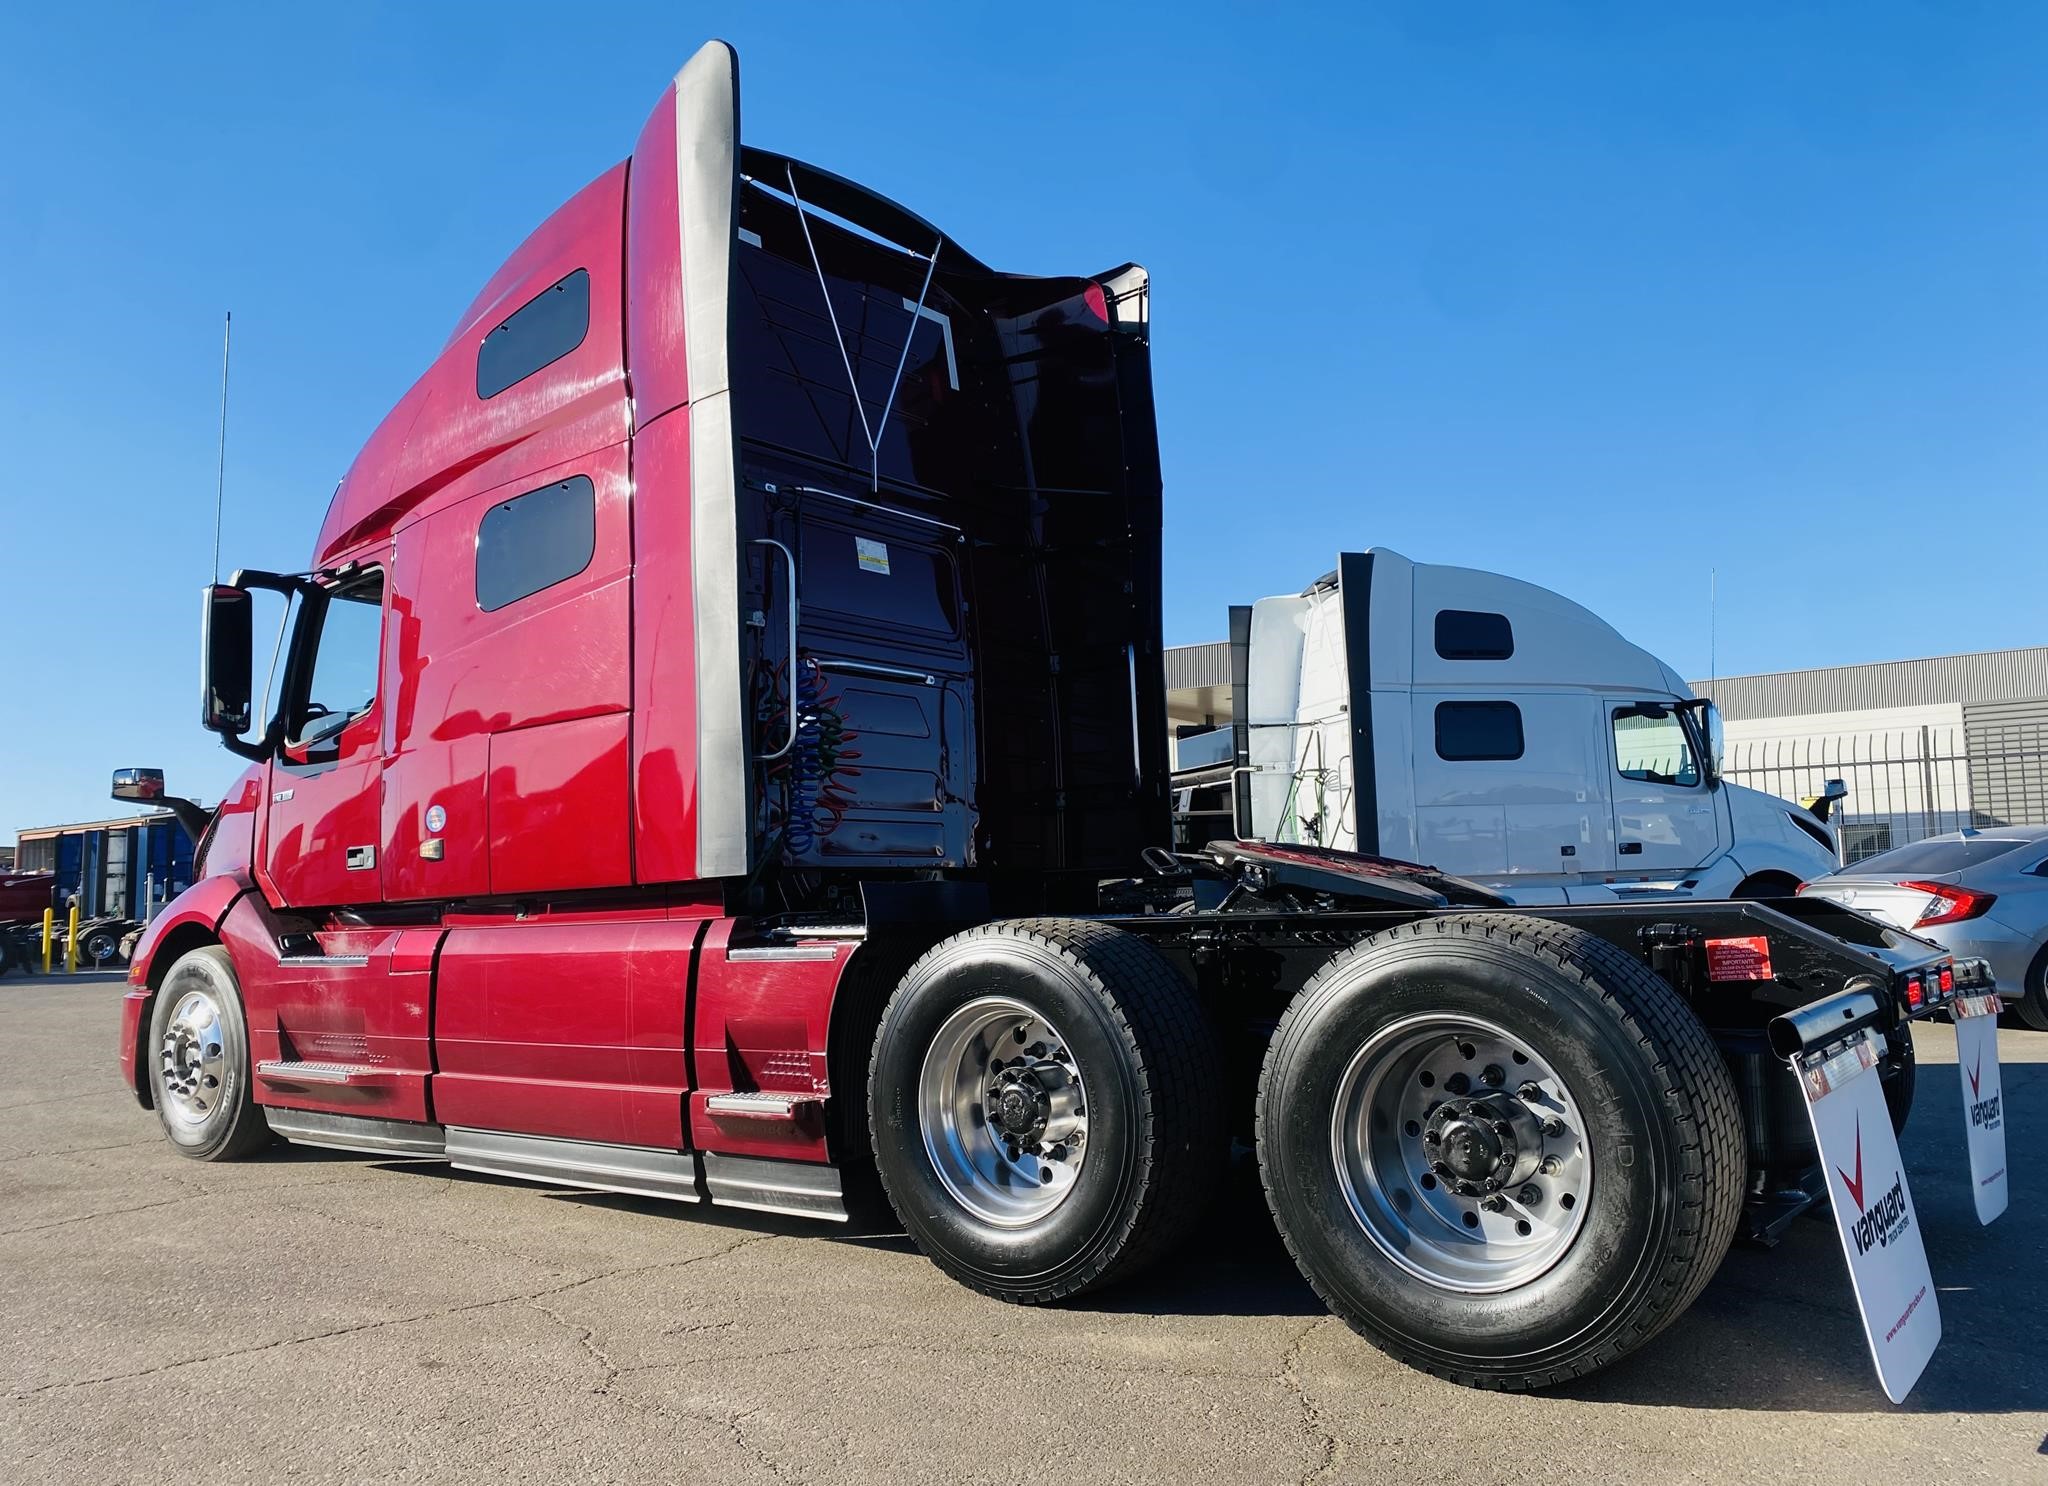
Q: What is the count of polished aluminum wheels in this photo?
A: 3